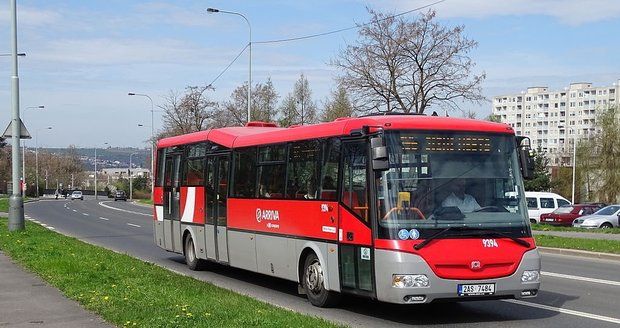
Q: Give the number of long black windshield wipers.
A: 2